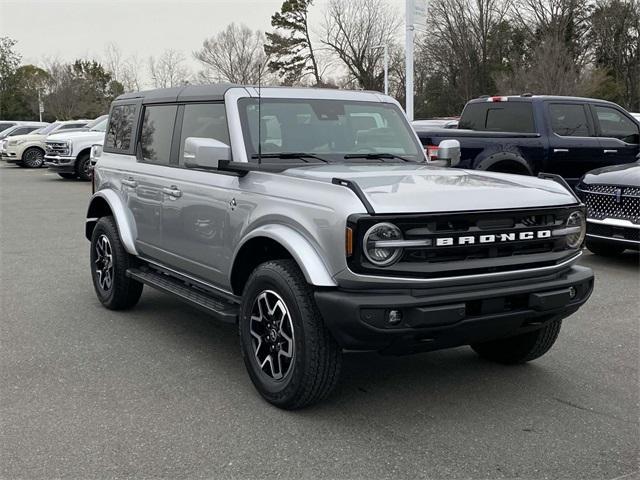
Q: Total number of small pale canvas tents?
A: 0